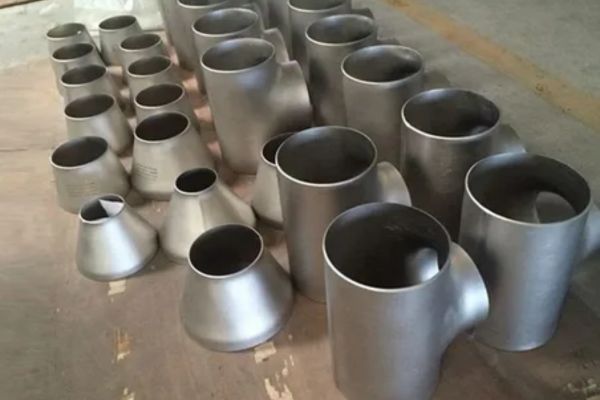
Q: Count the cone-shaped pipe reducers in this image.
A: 14